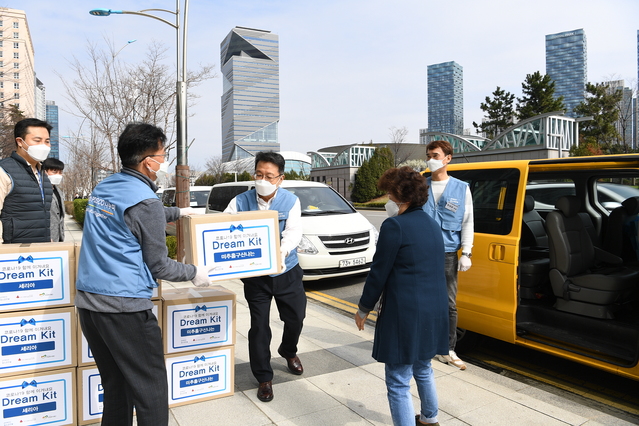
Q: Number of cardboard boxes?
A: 9